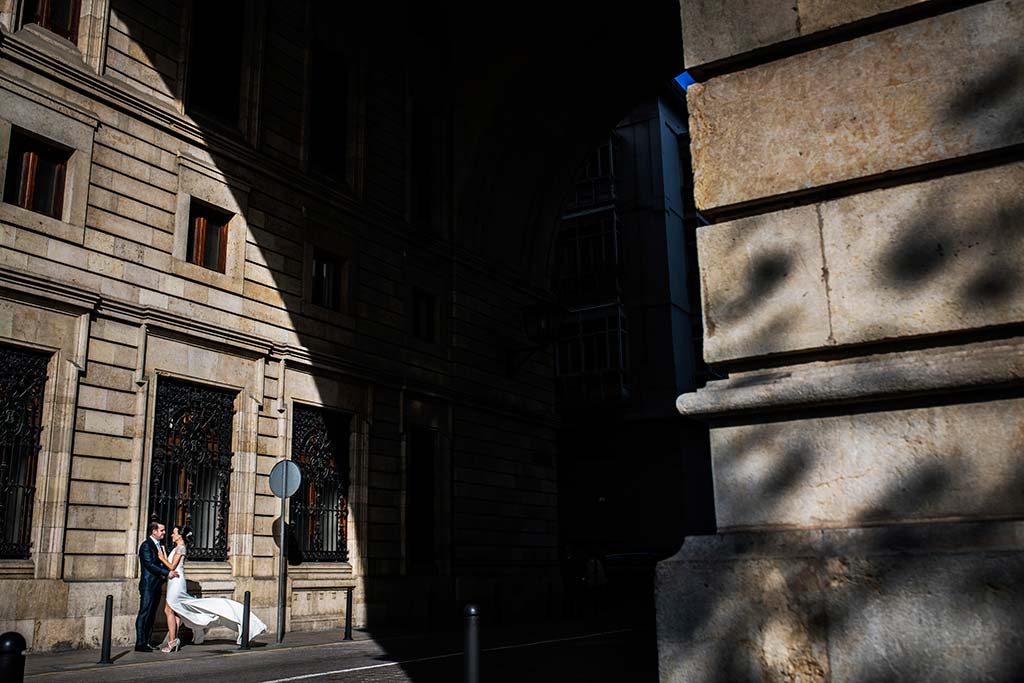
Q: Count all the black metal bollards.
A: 5